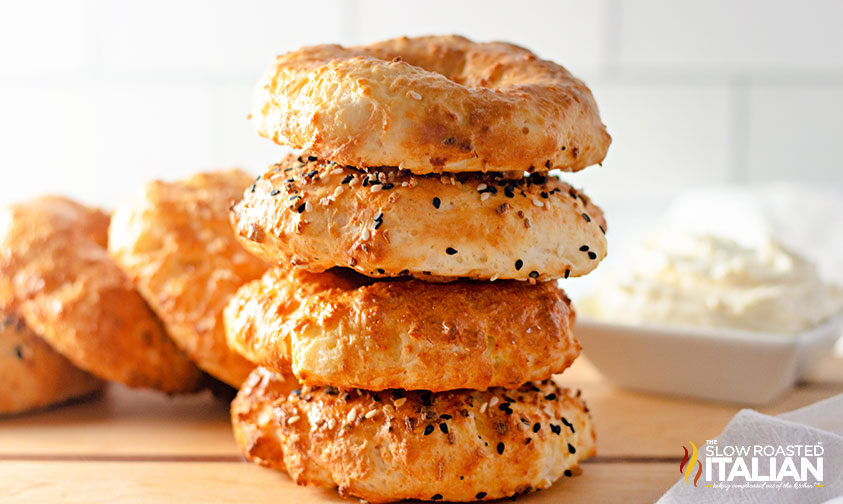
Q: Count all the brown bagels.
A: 7